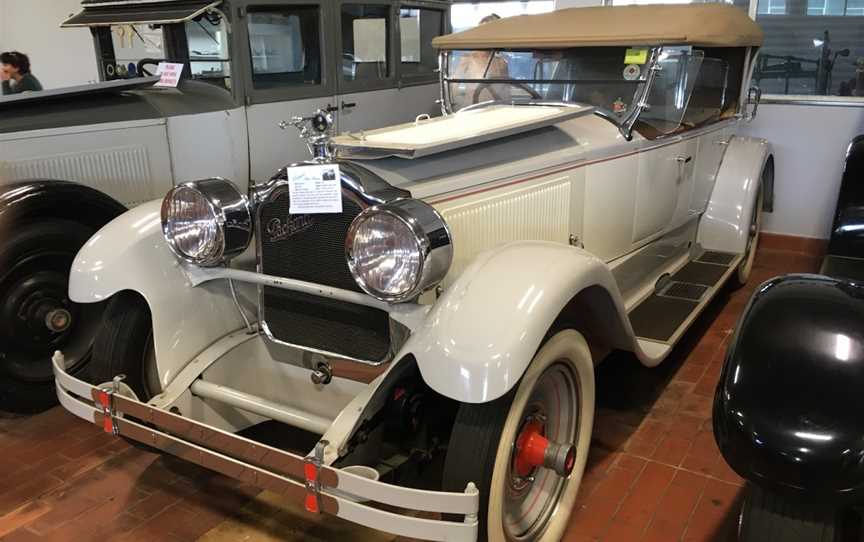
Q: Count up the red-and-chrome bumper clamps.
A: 2